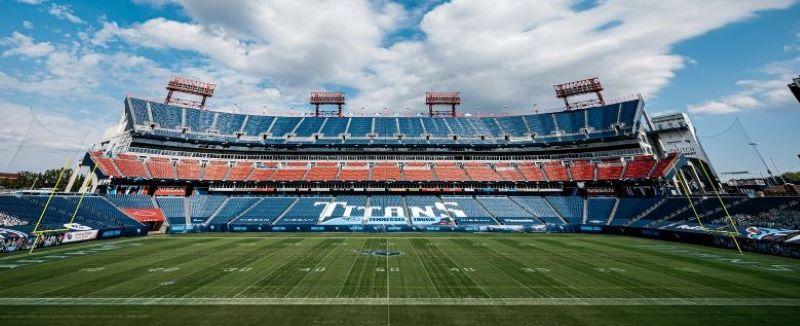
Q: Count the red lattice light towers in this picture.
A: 4